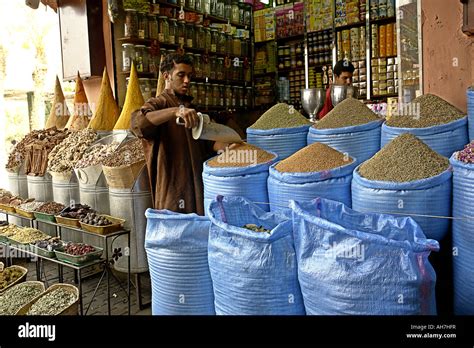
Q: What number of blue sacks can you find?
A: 11